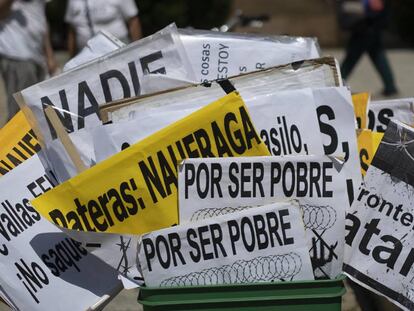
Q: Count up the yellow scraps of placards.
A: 4